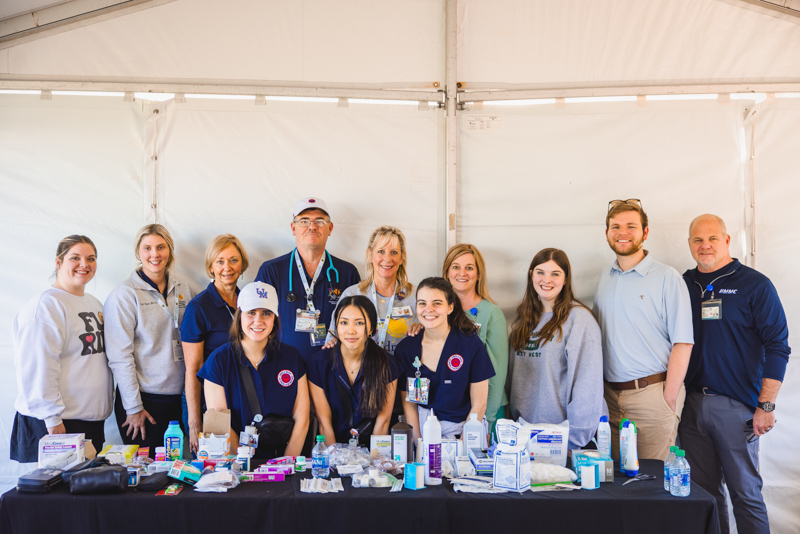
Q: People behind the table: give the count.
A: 12